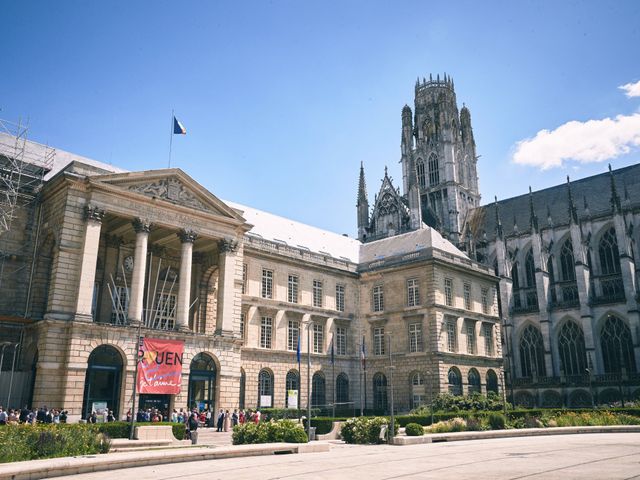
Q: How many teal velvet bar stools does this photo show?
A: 0